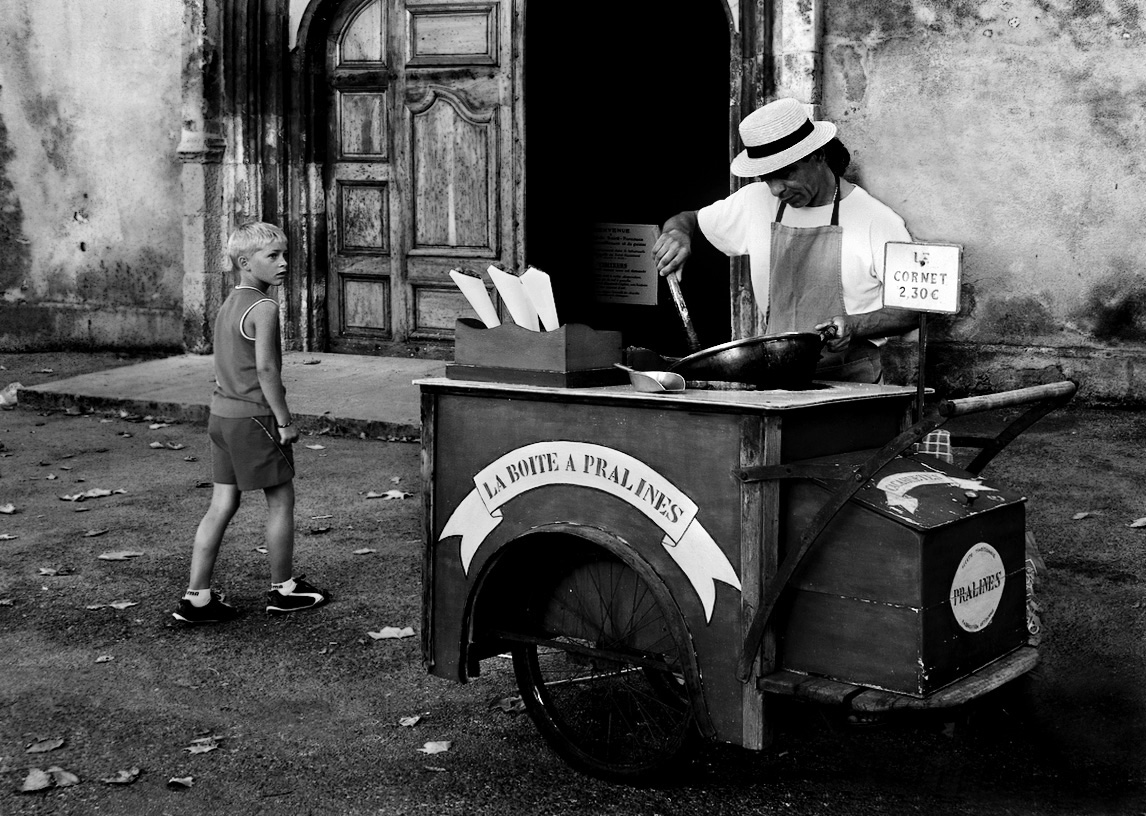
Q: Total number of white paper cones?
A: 3